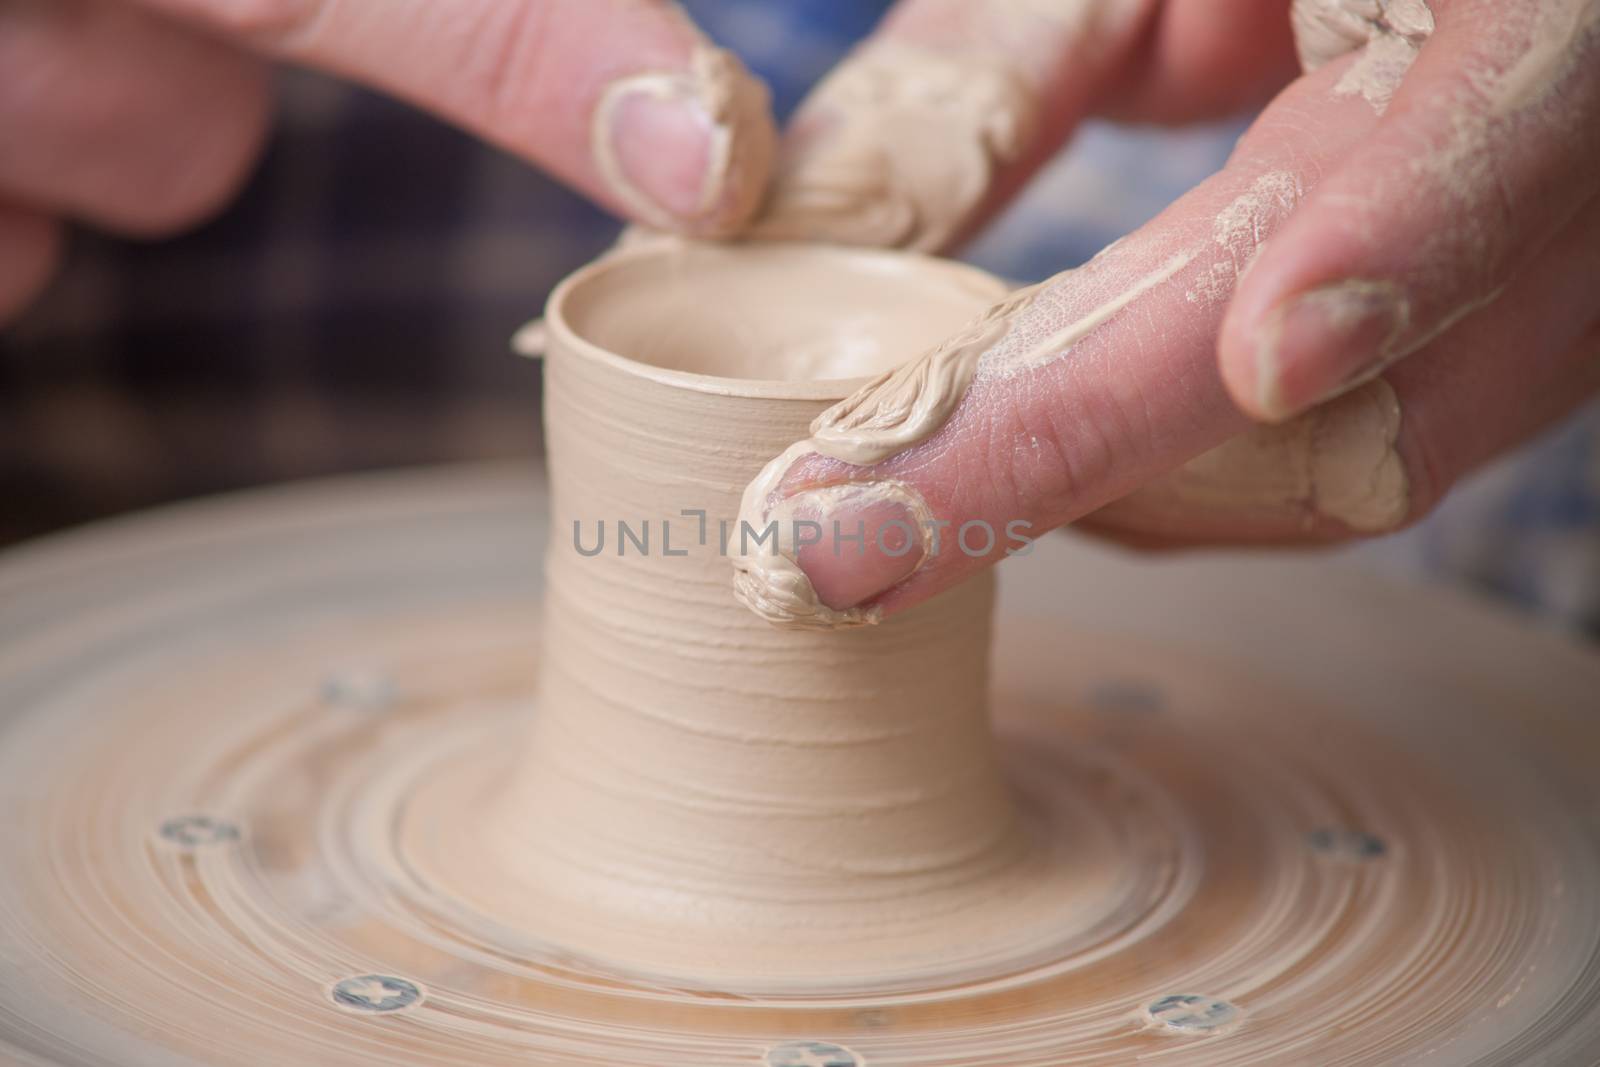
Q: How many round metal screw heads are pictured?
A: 7